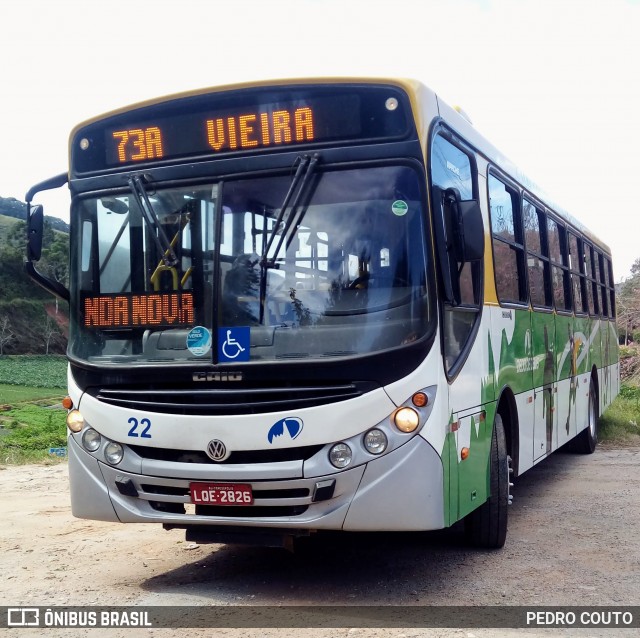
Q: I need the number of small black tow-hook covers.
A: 2